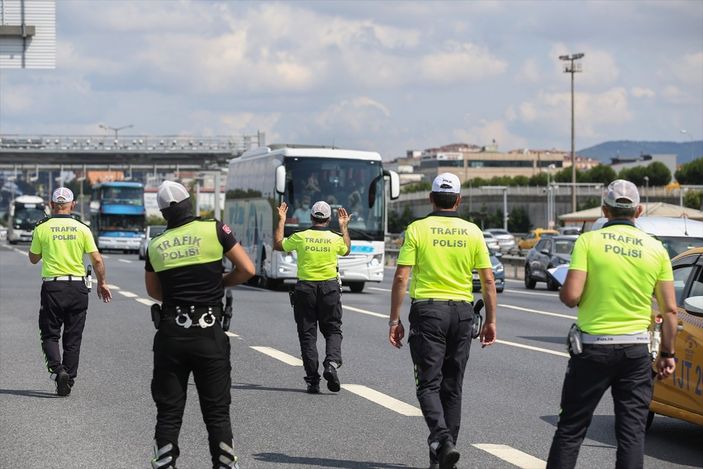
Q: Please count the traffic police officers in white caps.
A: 5